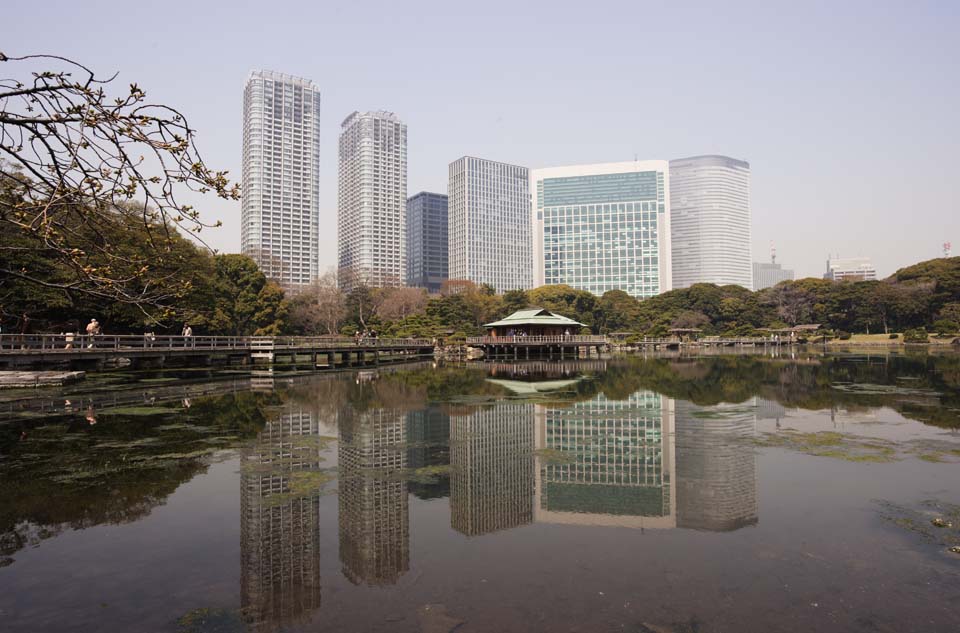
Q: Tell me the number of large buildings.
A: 6